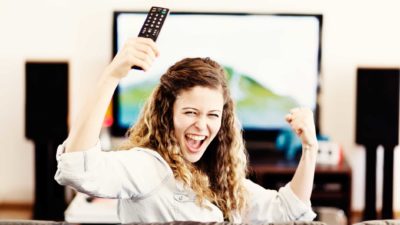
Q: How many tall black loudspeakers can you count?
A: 2